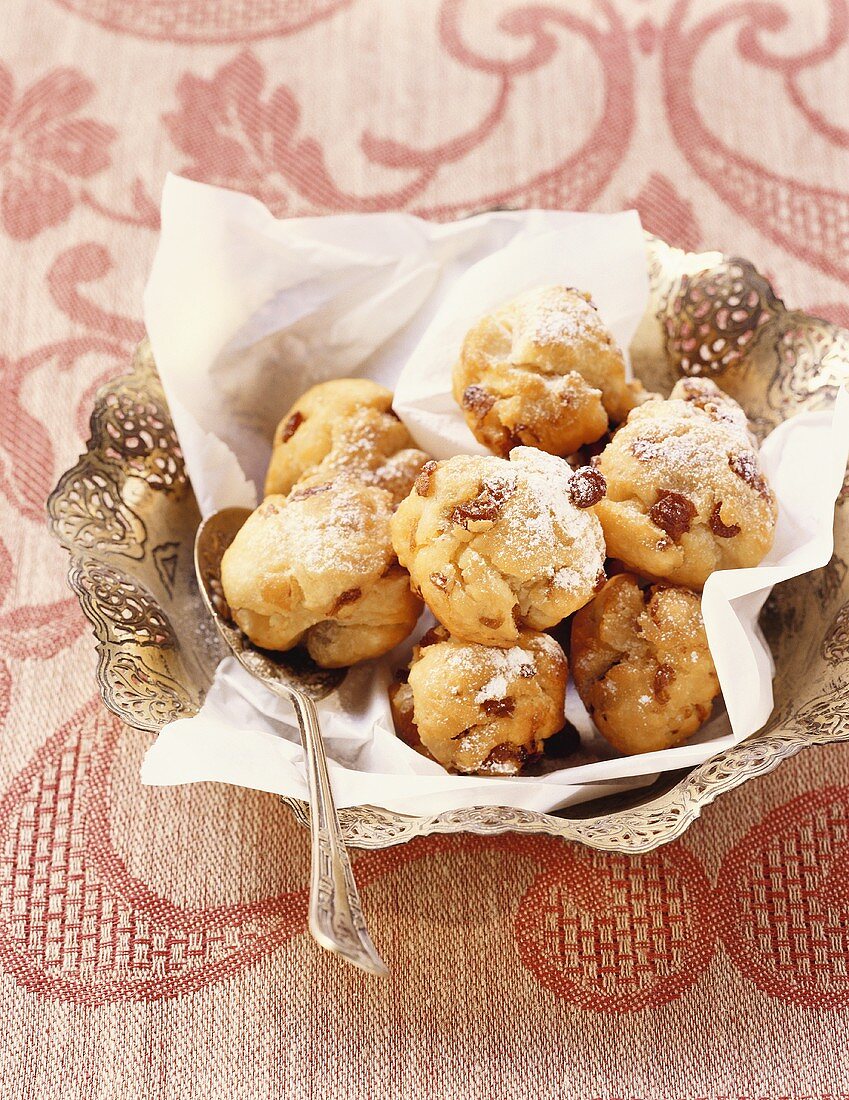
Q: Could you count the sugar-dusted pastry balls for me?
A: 7